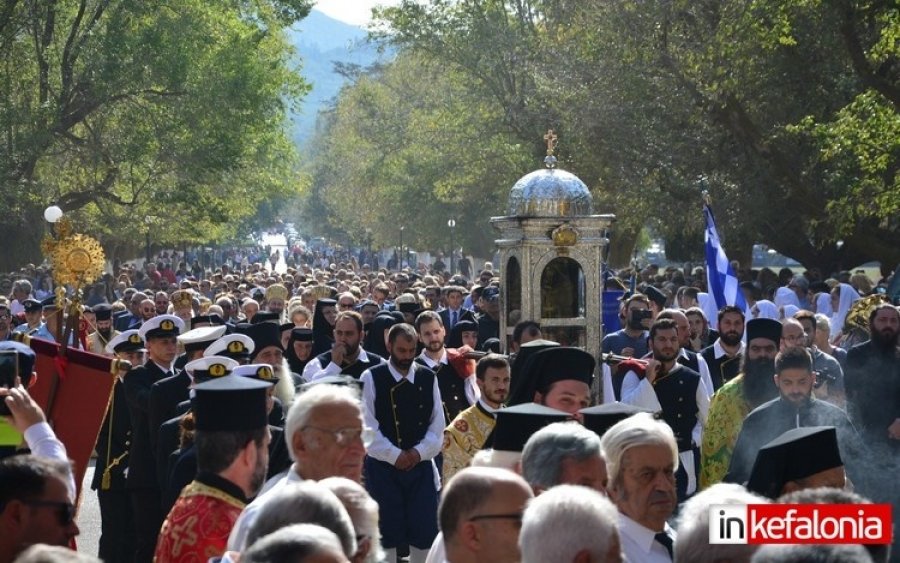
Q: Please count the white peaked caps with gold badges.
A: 5